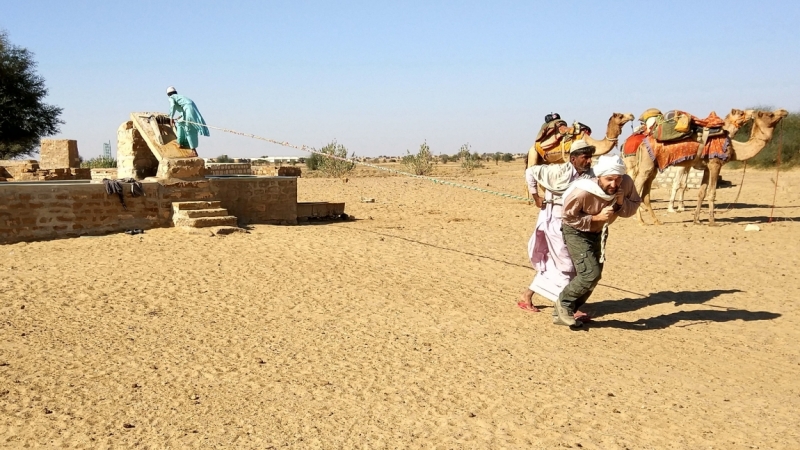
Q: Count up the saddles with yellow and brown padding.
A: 1